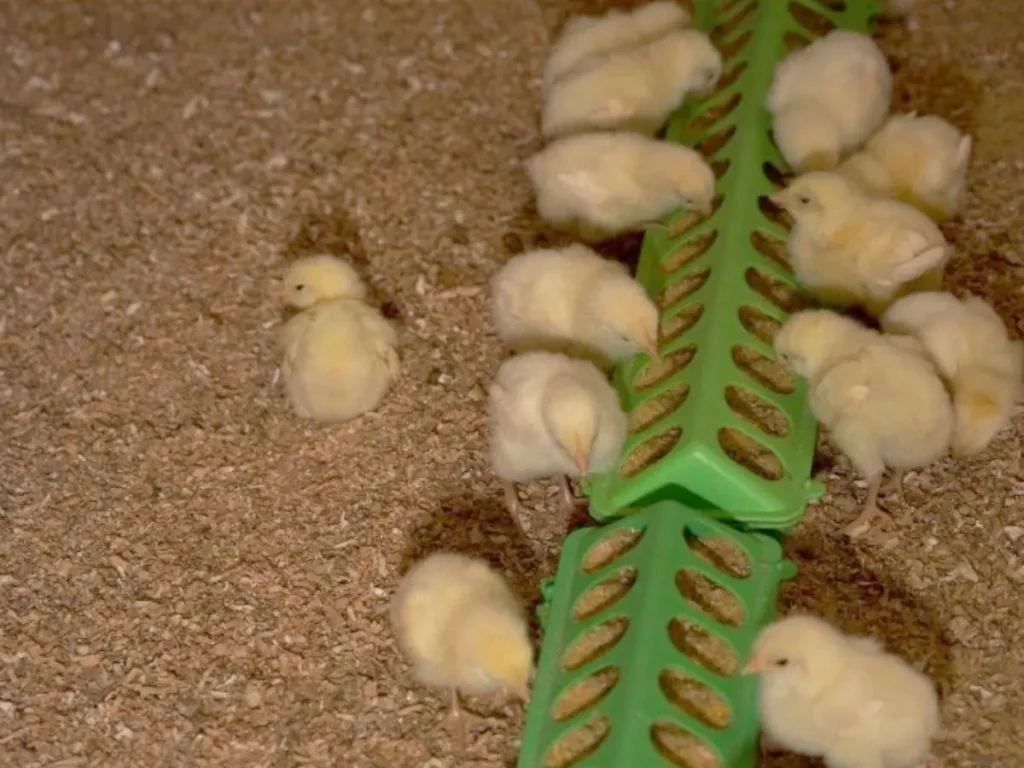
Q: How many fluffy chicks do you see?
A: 13